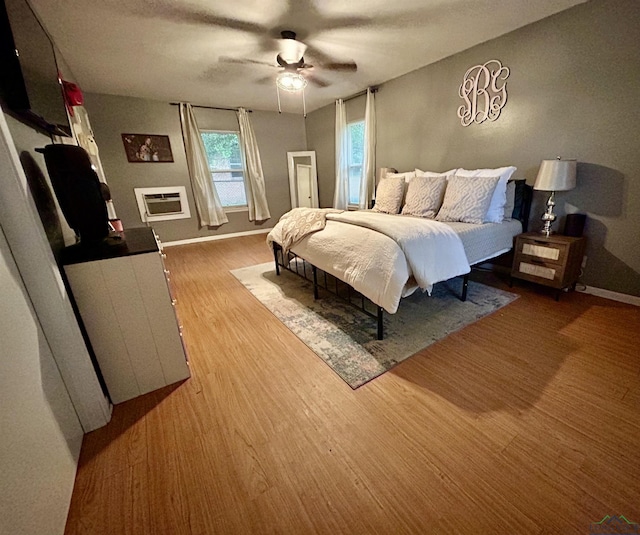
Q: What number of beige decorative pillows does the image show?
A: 3